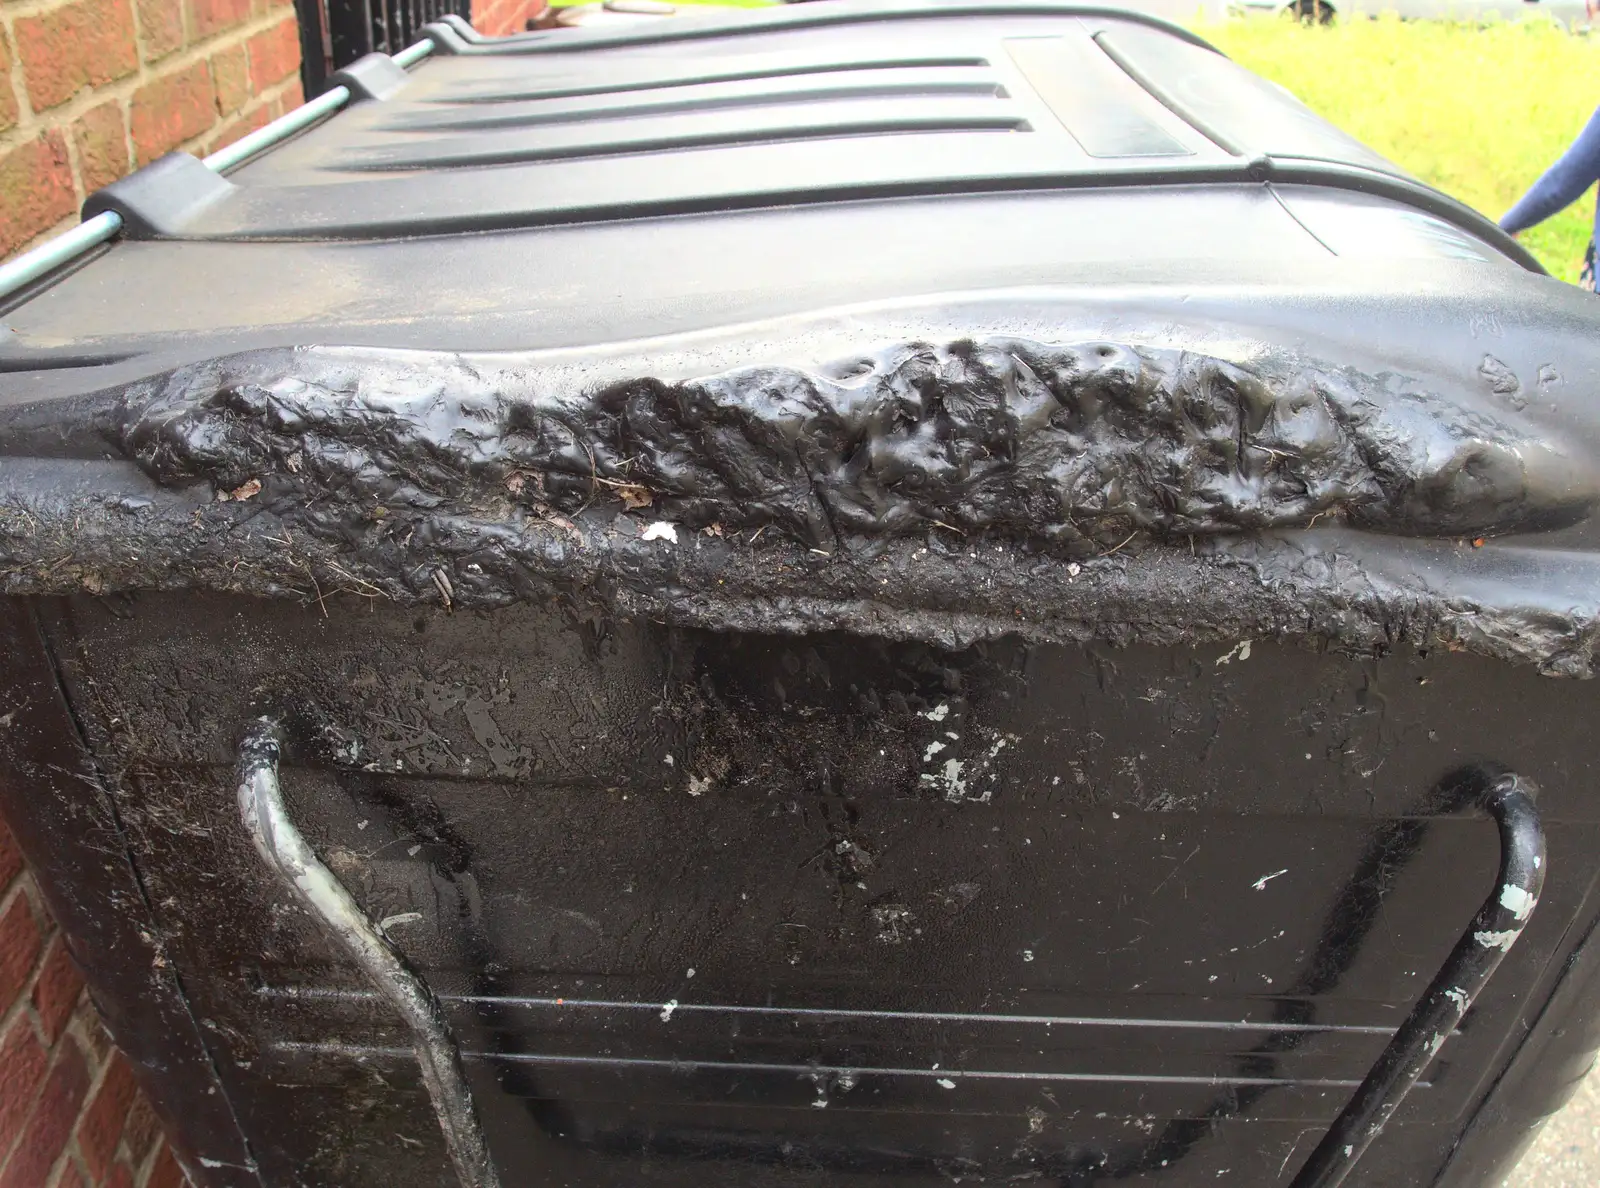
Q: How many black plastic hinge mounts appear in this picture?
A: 3